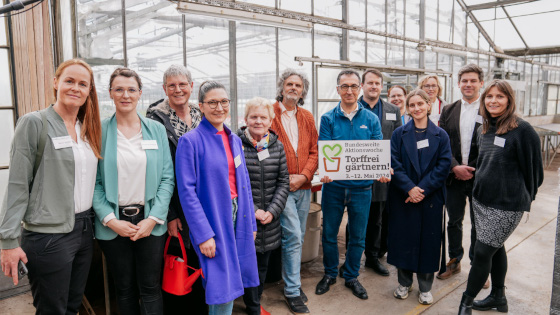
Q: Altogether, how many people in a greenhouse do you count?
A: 13